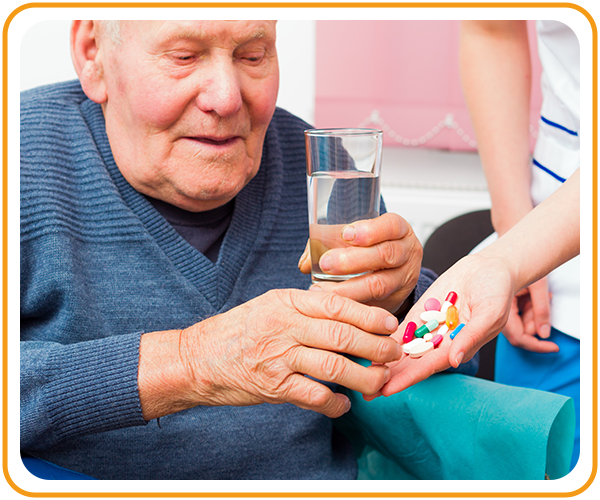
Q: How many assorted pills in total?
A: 12